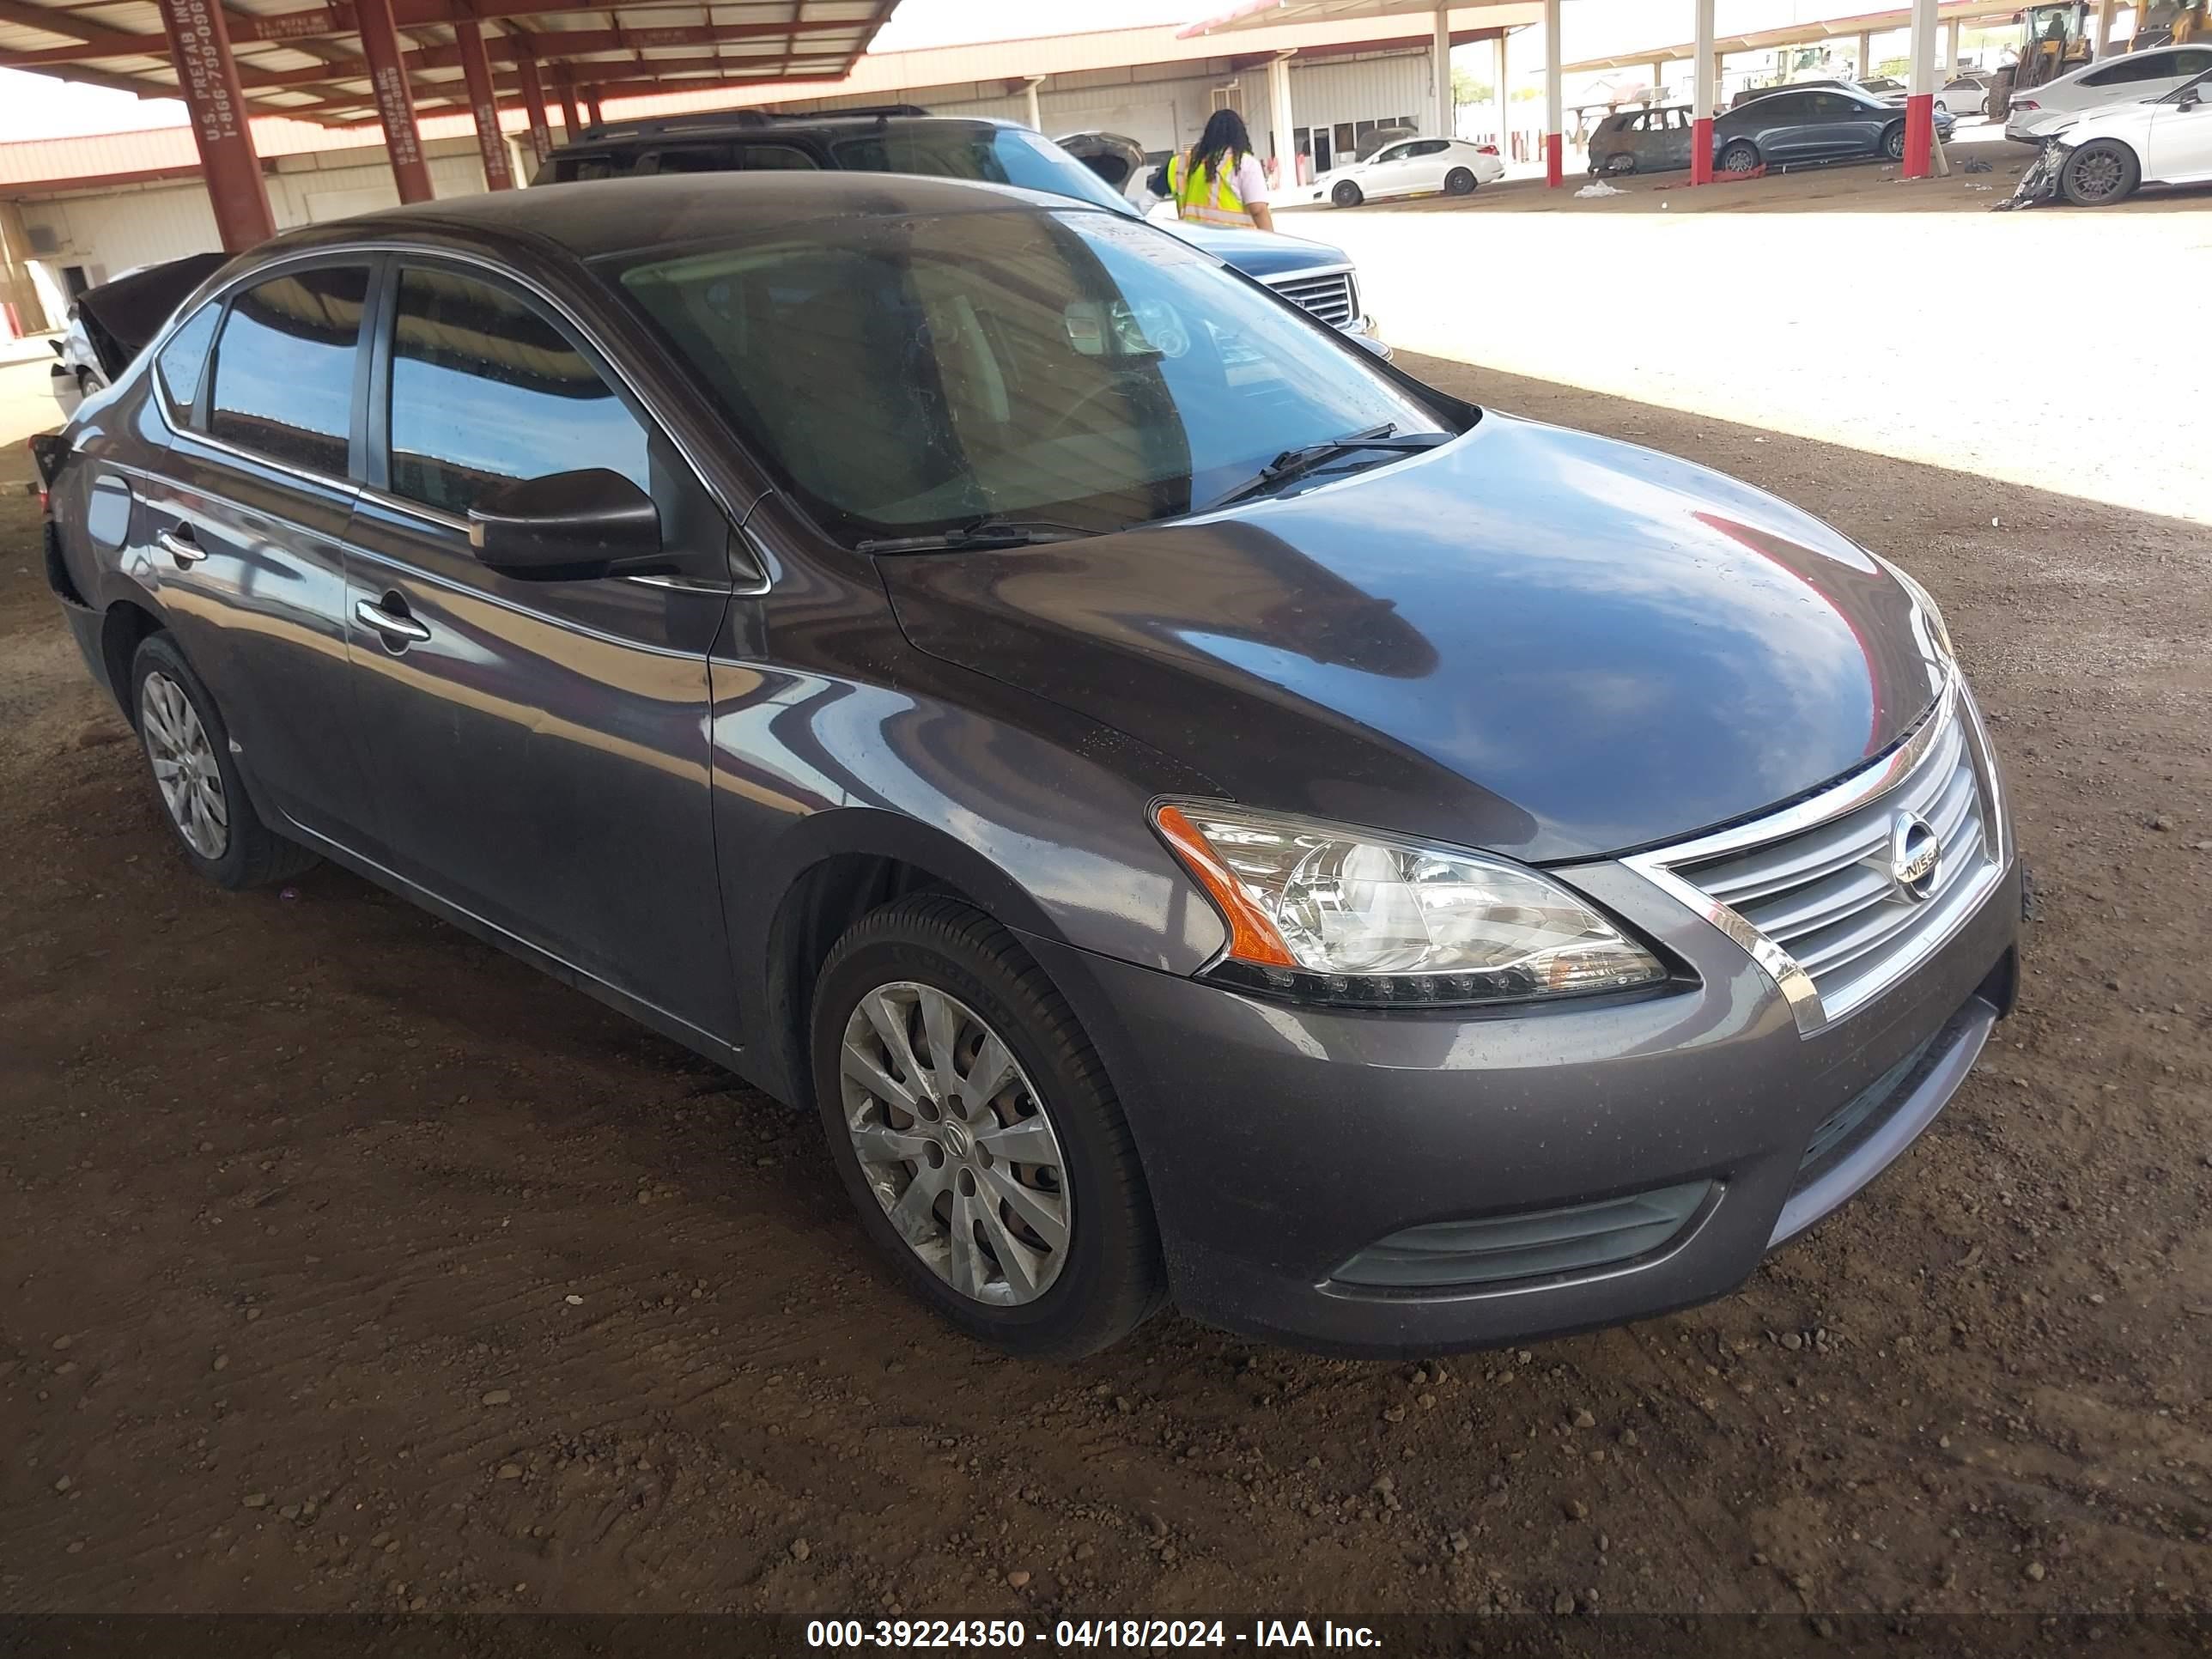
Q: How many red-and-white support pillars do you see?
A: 3